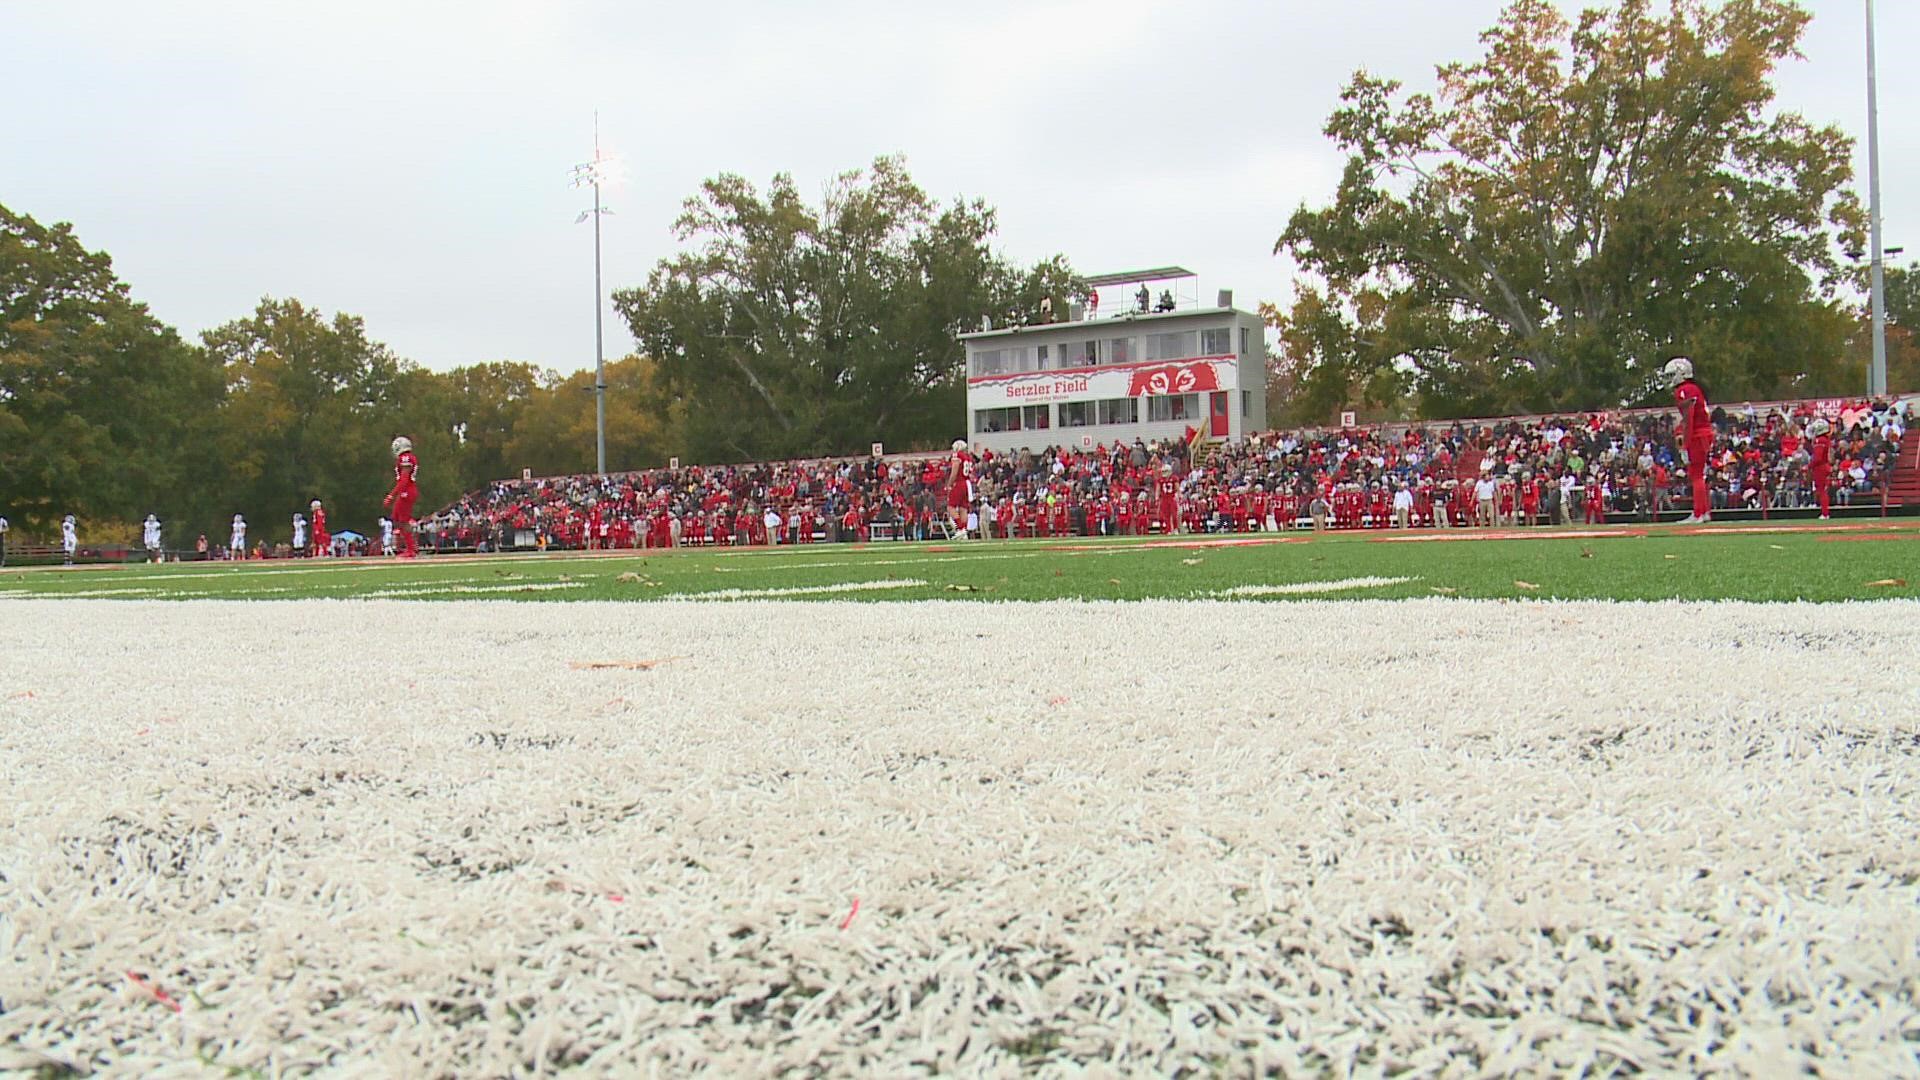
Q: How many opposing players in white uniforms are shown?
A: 5